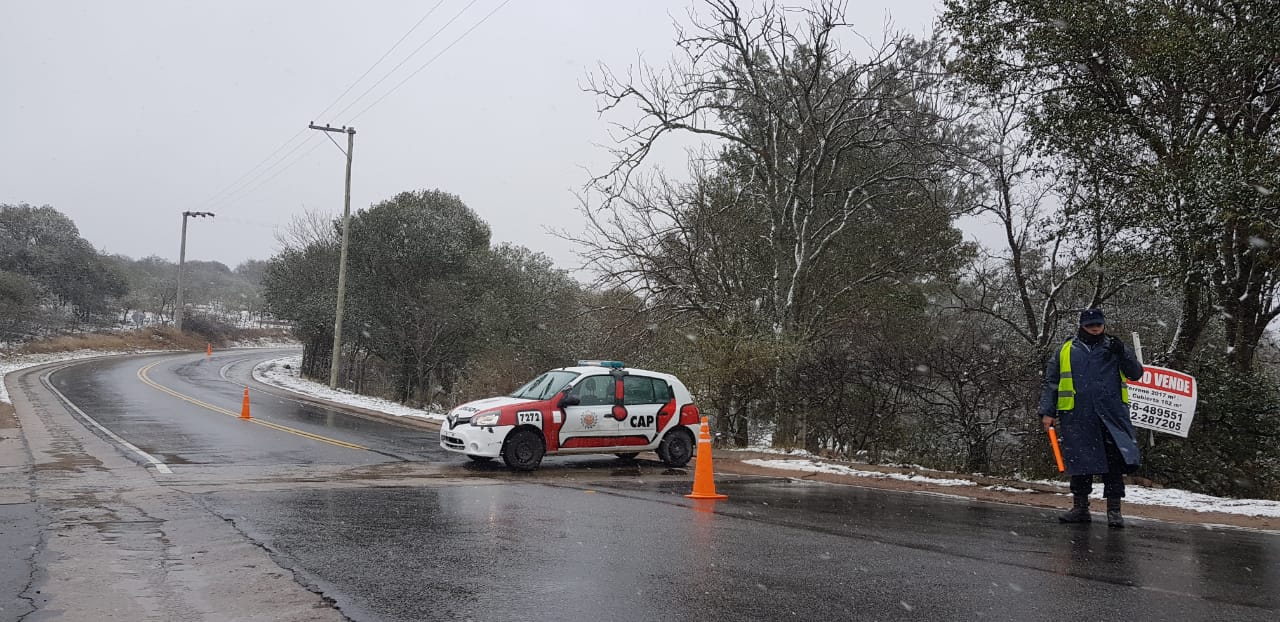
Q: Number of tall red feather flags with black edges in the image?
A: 0